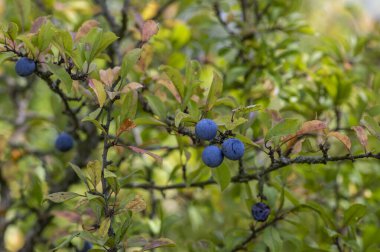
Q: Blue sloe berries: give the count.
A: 6